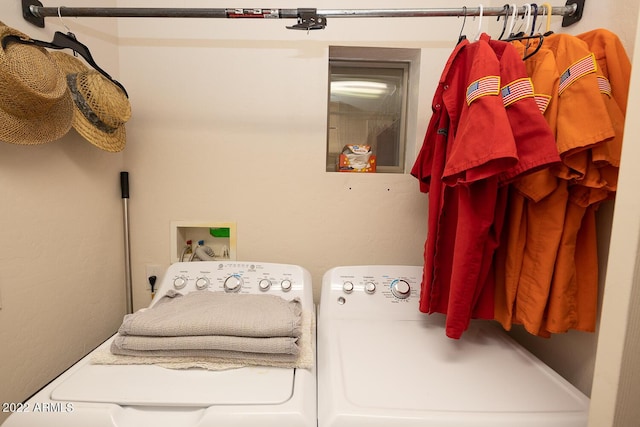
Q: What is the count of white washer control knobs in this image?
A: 5